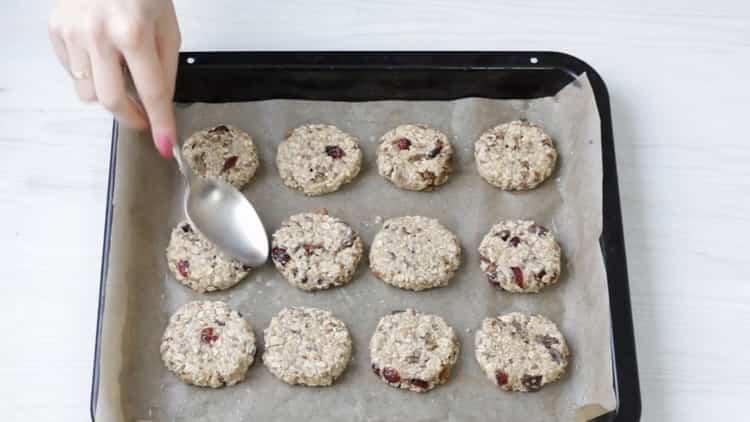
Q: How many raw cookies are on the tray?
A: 12